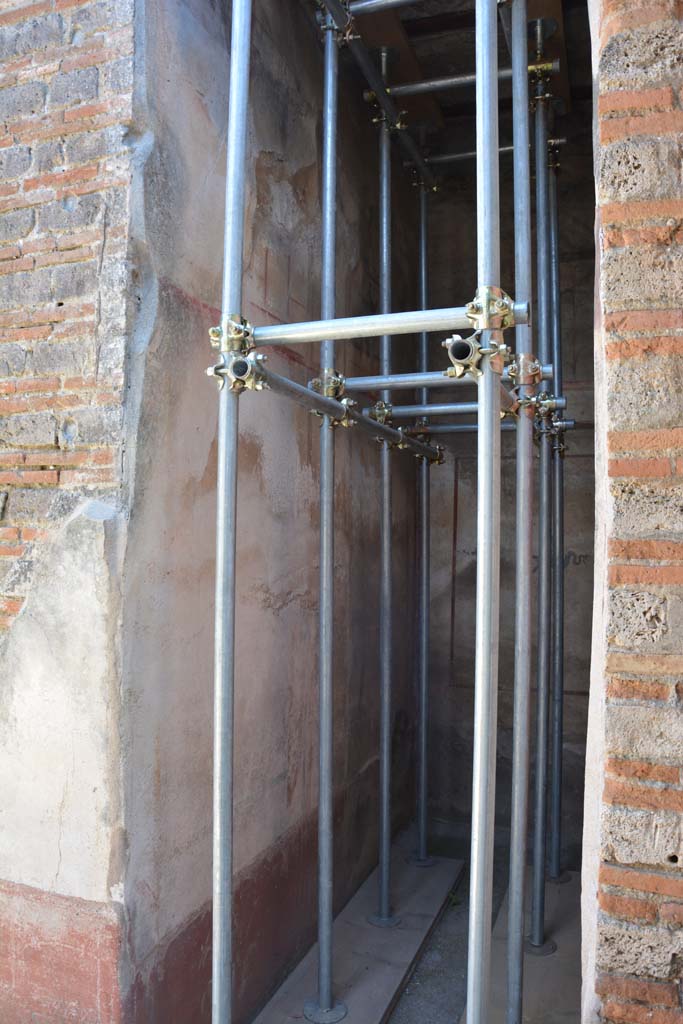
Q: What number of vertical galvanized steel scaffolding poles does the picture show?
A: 8